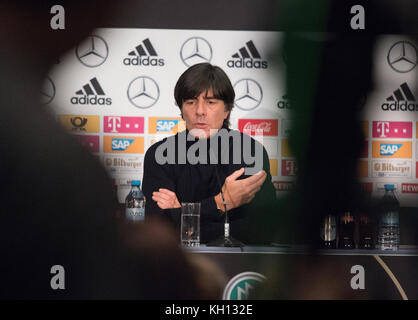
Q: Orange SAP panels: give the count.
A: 3